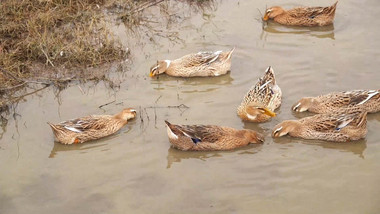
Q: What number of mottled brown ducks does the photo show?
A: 7